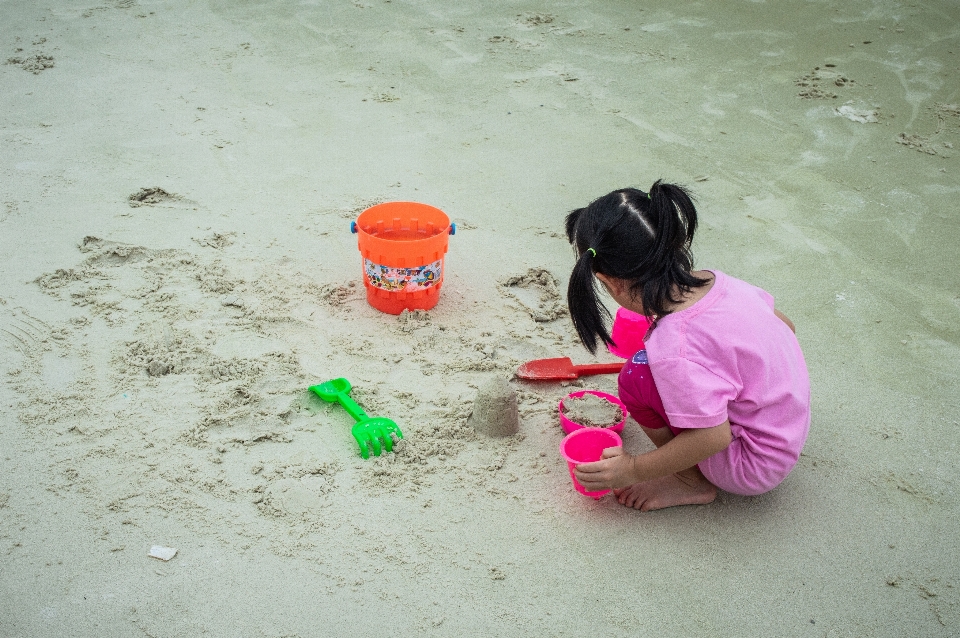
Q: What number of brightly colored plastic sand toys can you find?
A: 6